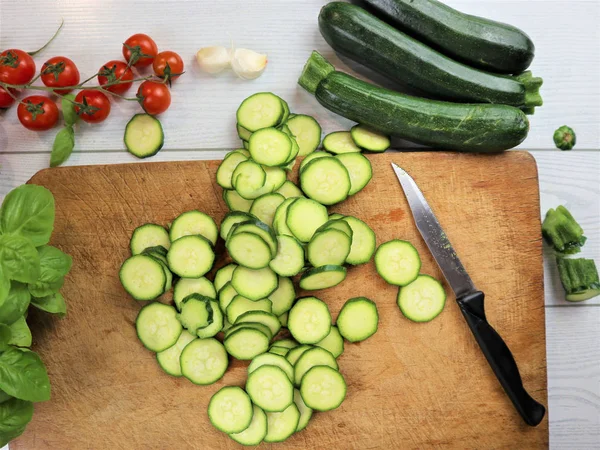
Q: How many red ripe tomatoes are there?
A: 9